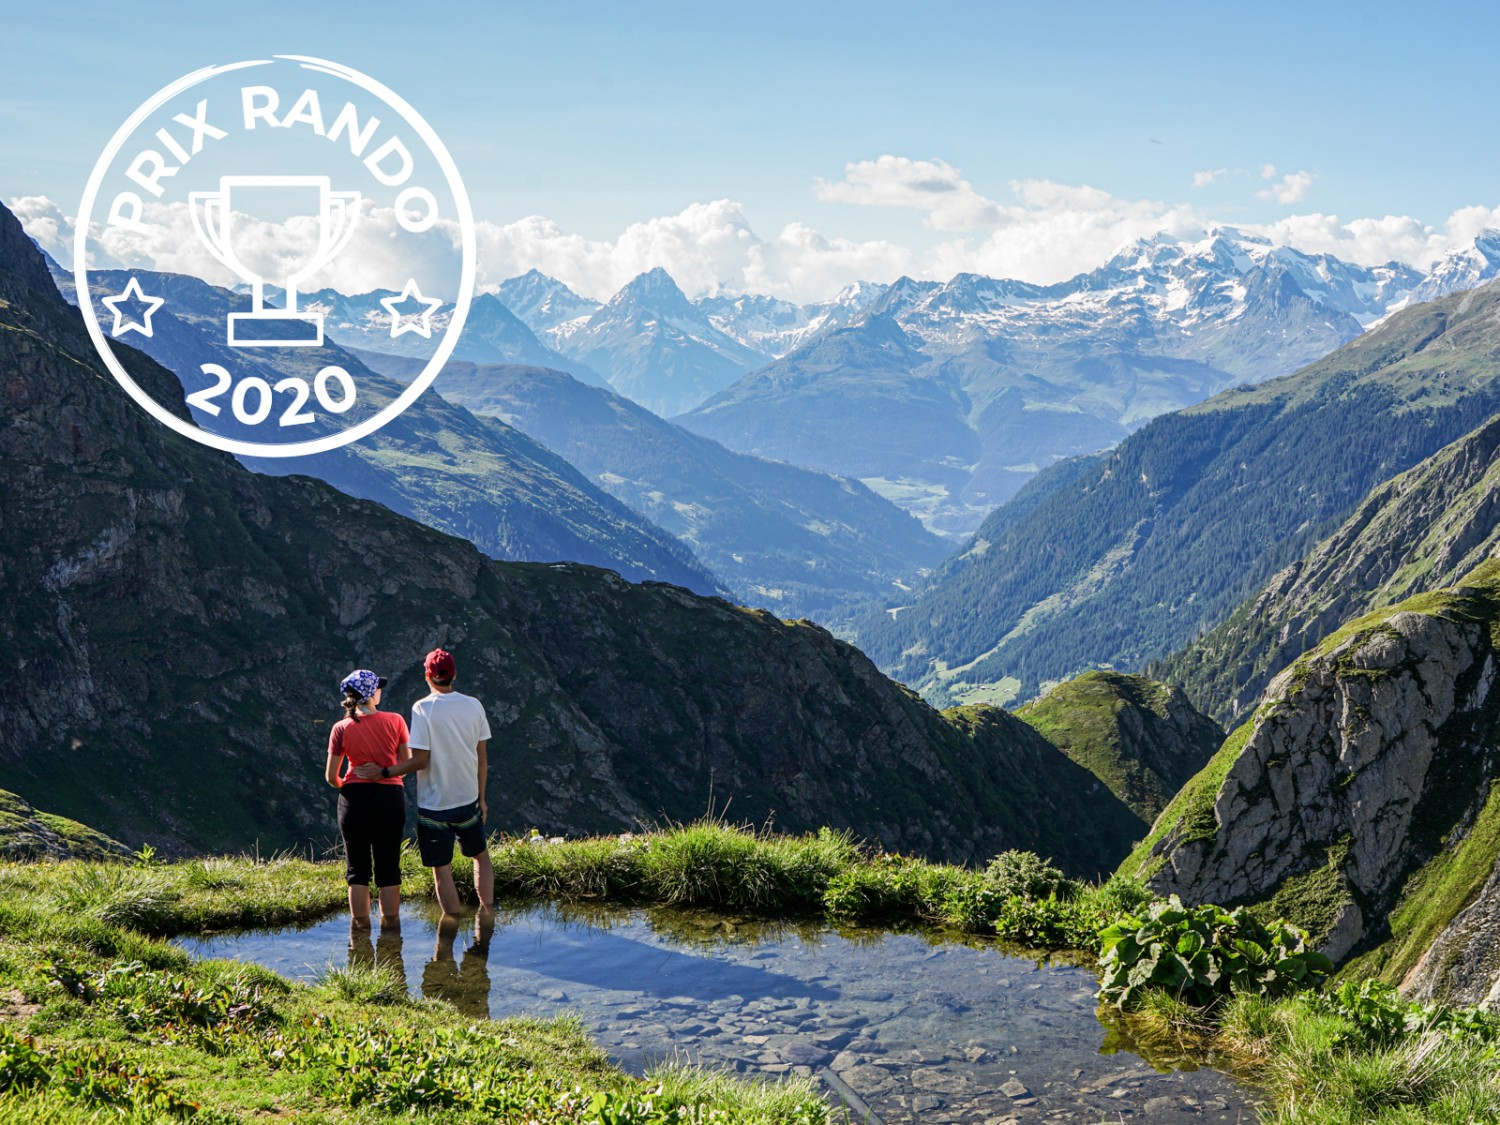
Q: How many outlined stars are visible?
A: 2